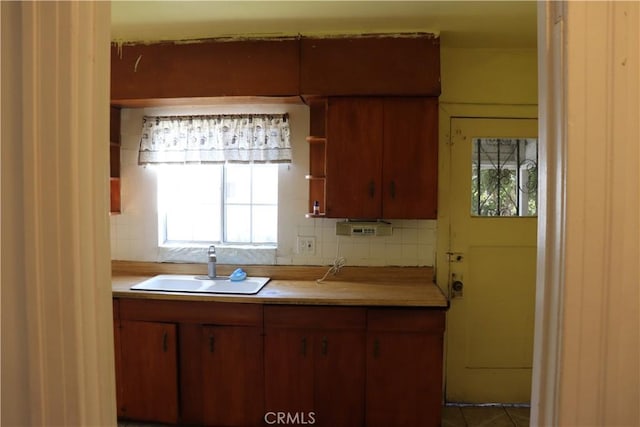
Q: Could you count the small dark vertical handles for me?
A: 7